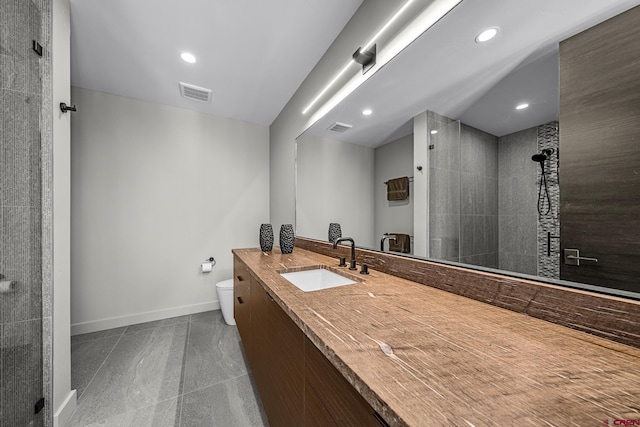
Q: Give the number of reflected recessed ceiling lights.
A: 3